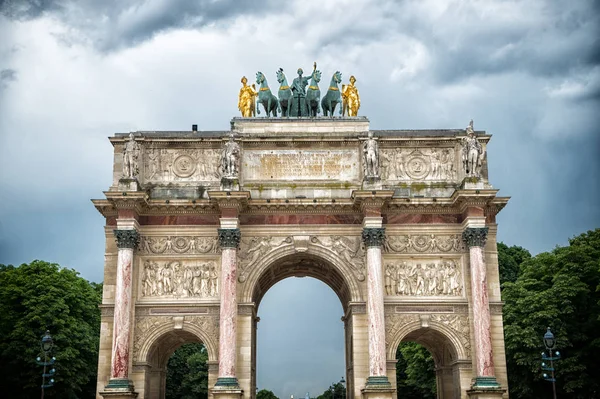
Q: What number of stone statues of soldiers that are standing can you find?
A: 4